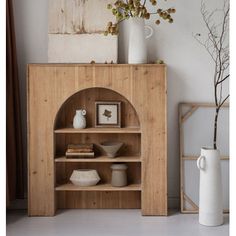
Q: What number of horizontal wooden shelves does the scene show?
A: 3